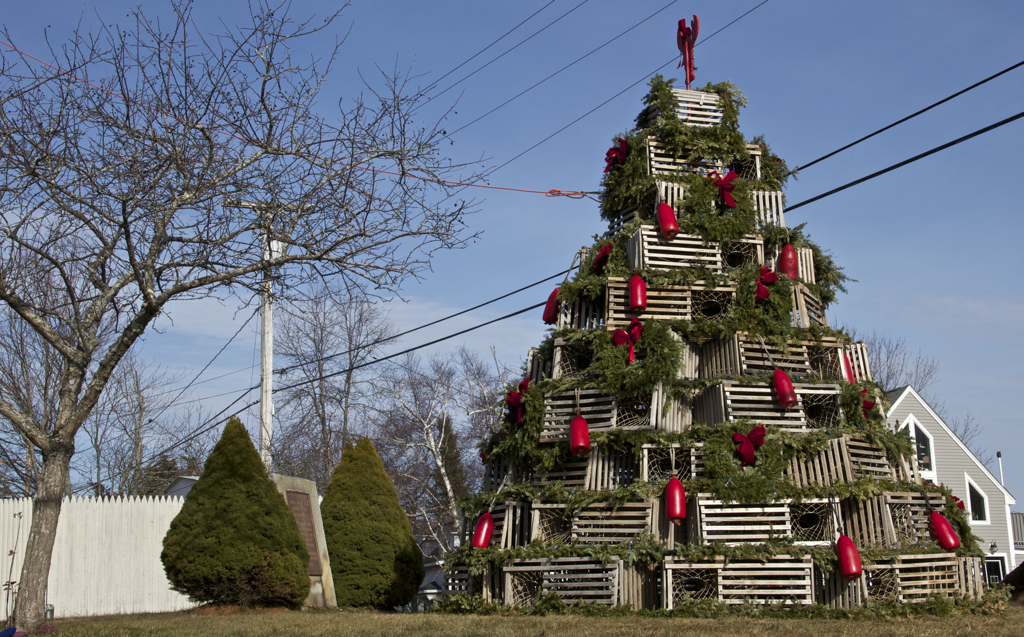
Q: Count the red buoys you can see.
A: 11